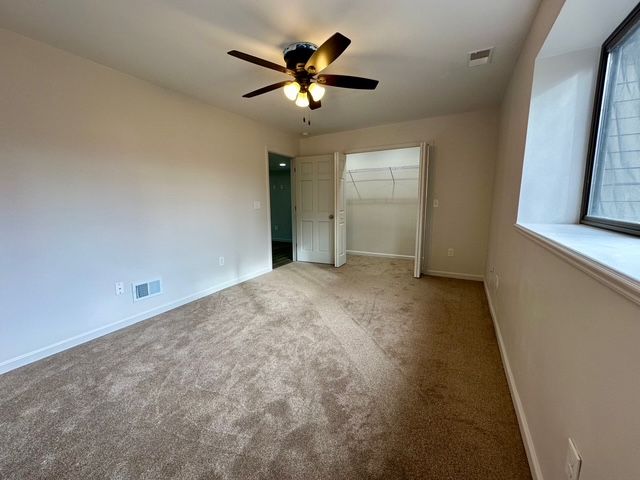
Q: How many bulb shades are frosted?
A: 3